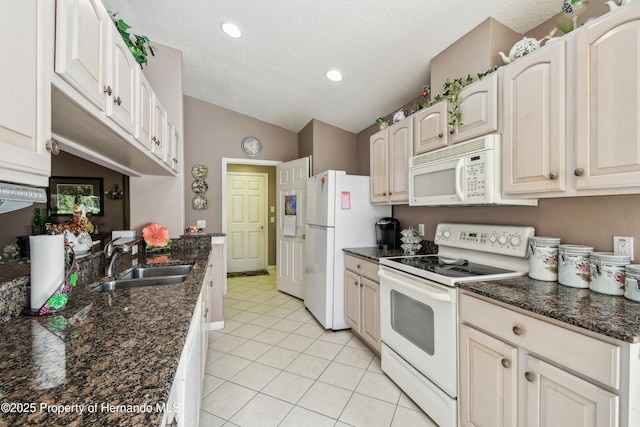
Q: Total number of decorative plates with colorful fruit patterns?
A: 3